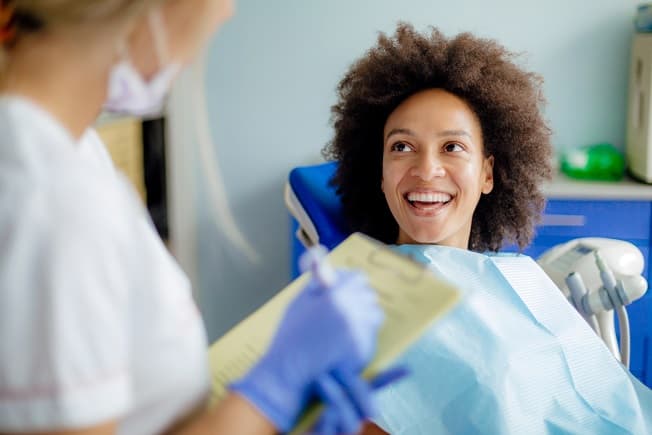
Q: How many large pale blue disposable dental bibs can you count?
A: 1